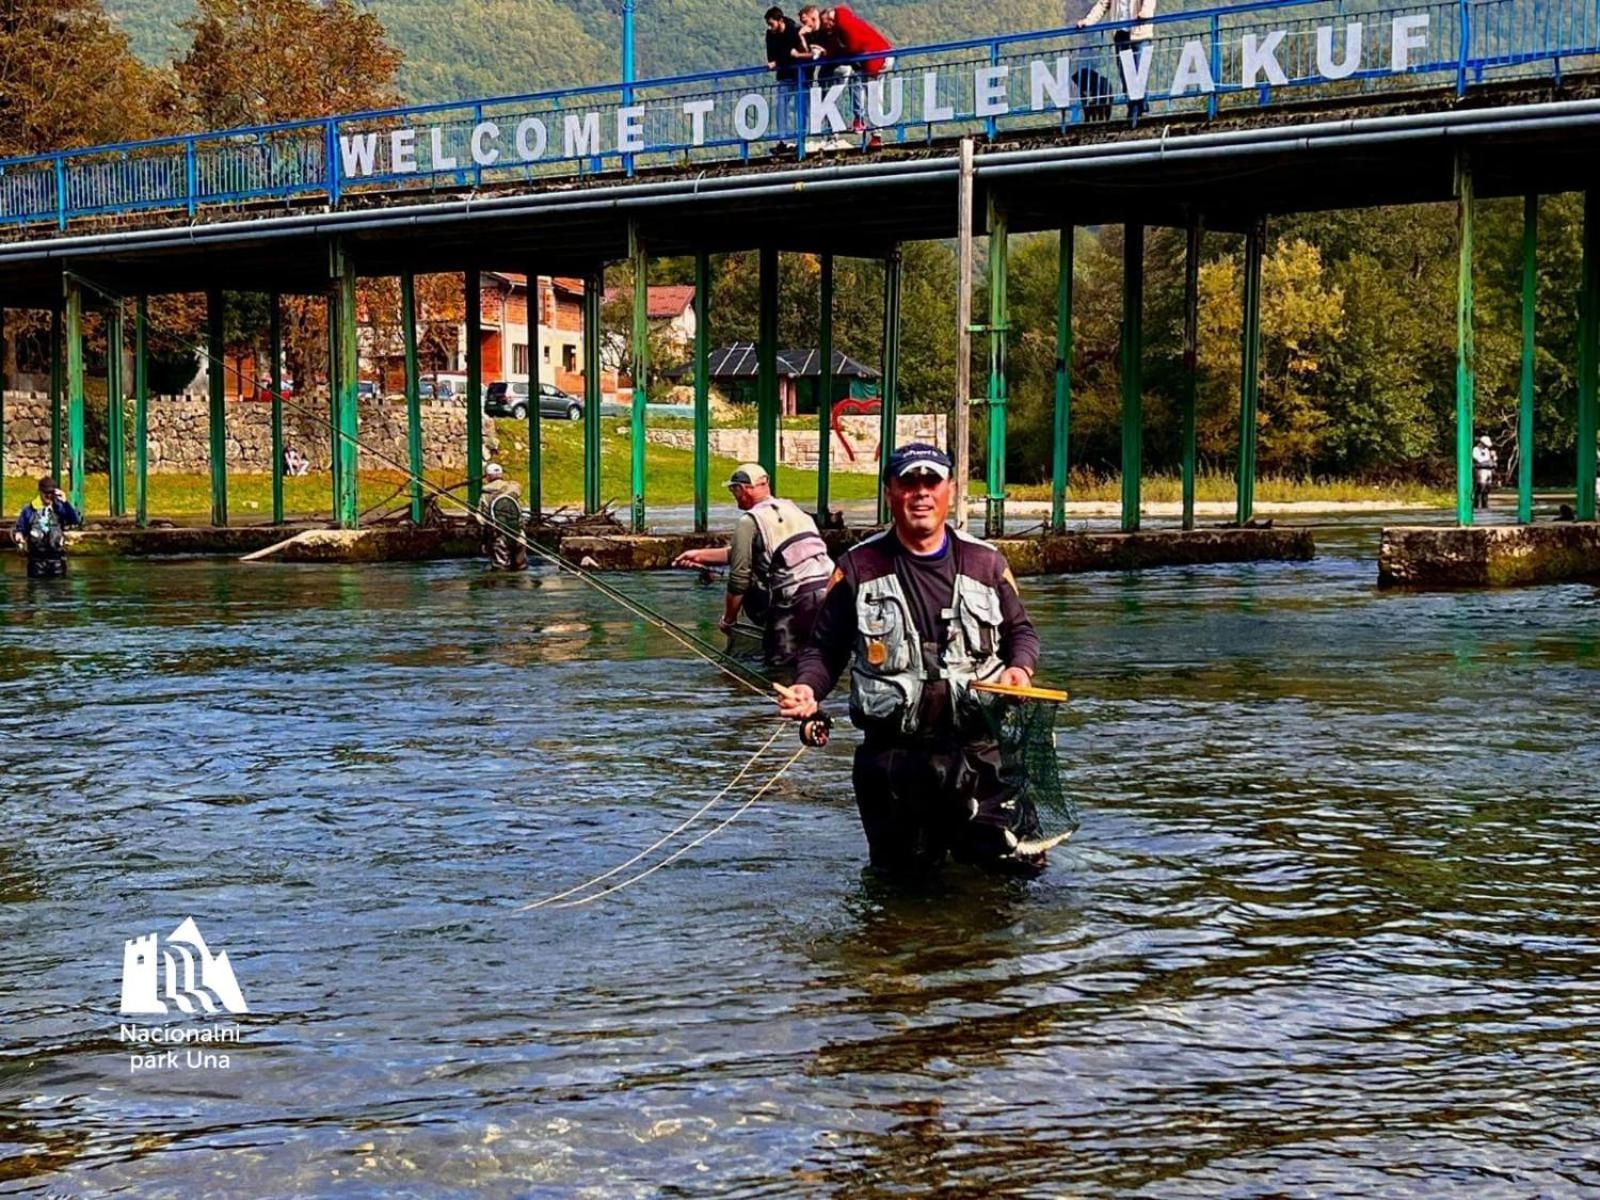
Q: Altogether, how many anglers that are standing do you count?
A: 5